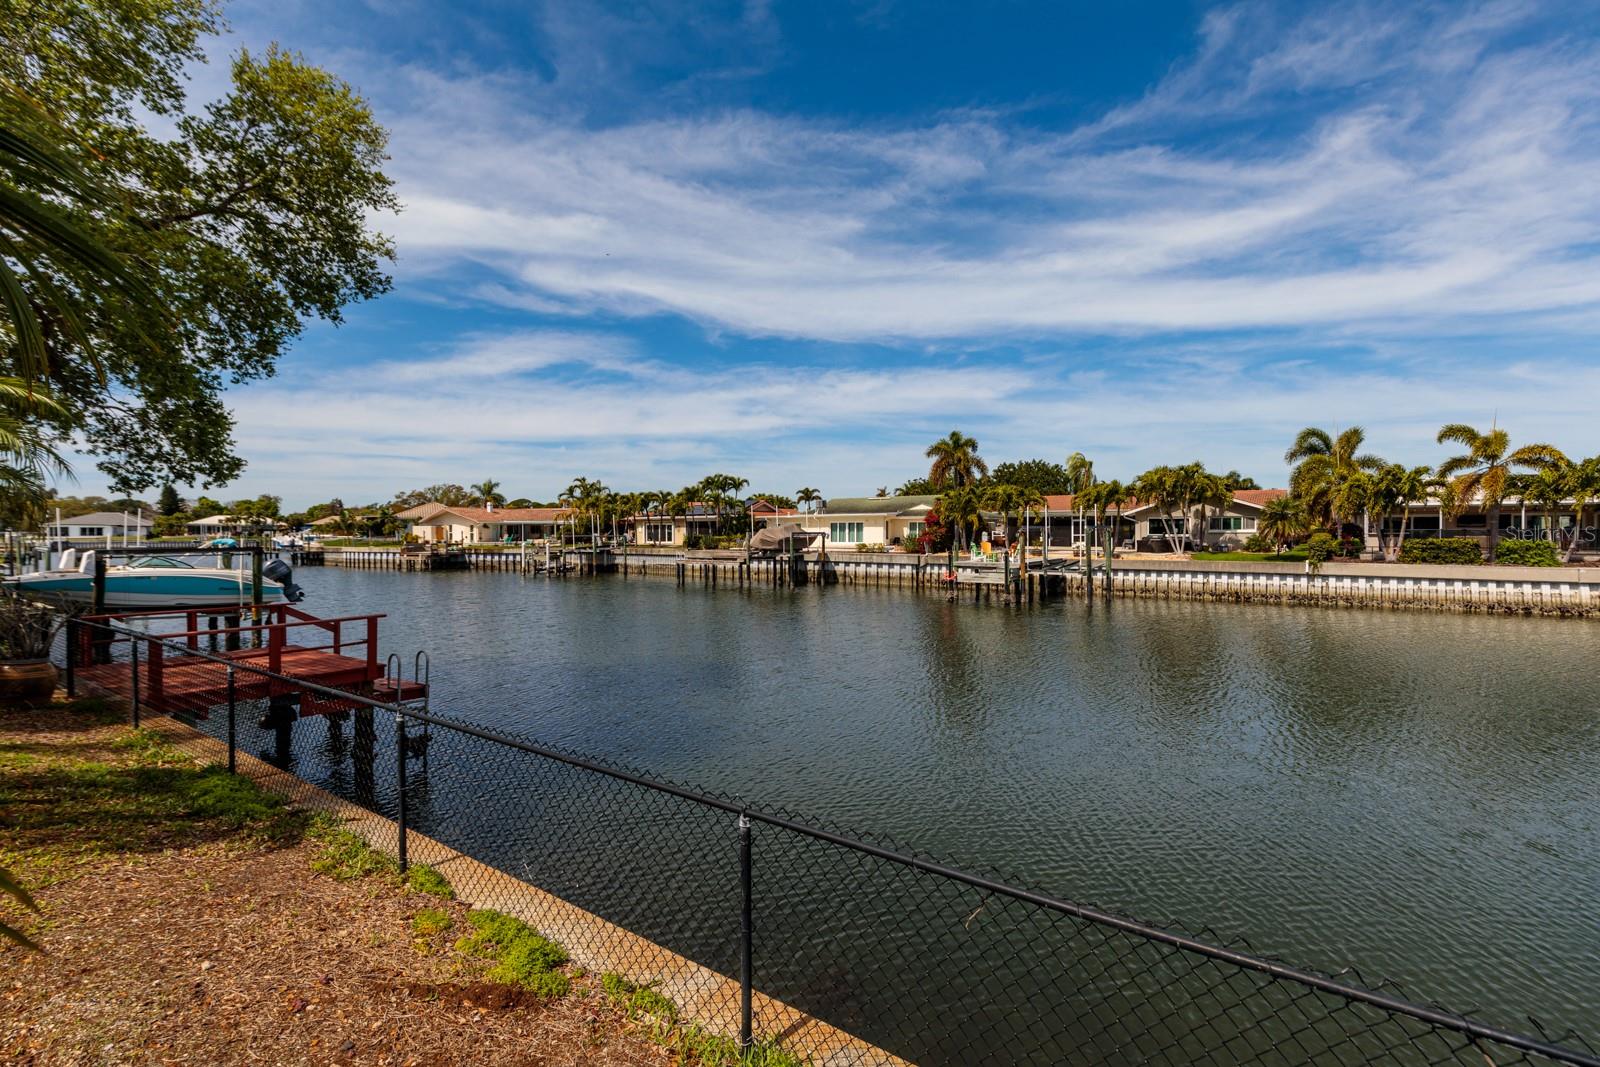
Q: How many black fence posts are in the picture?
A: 5